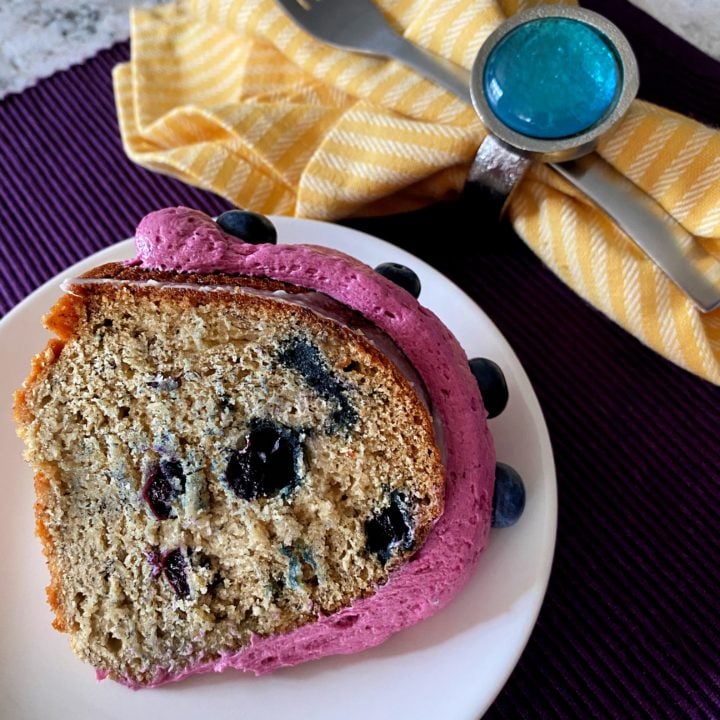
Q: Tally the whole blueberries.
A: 4